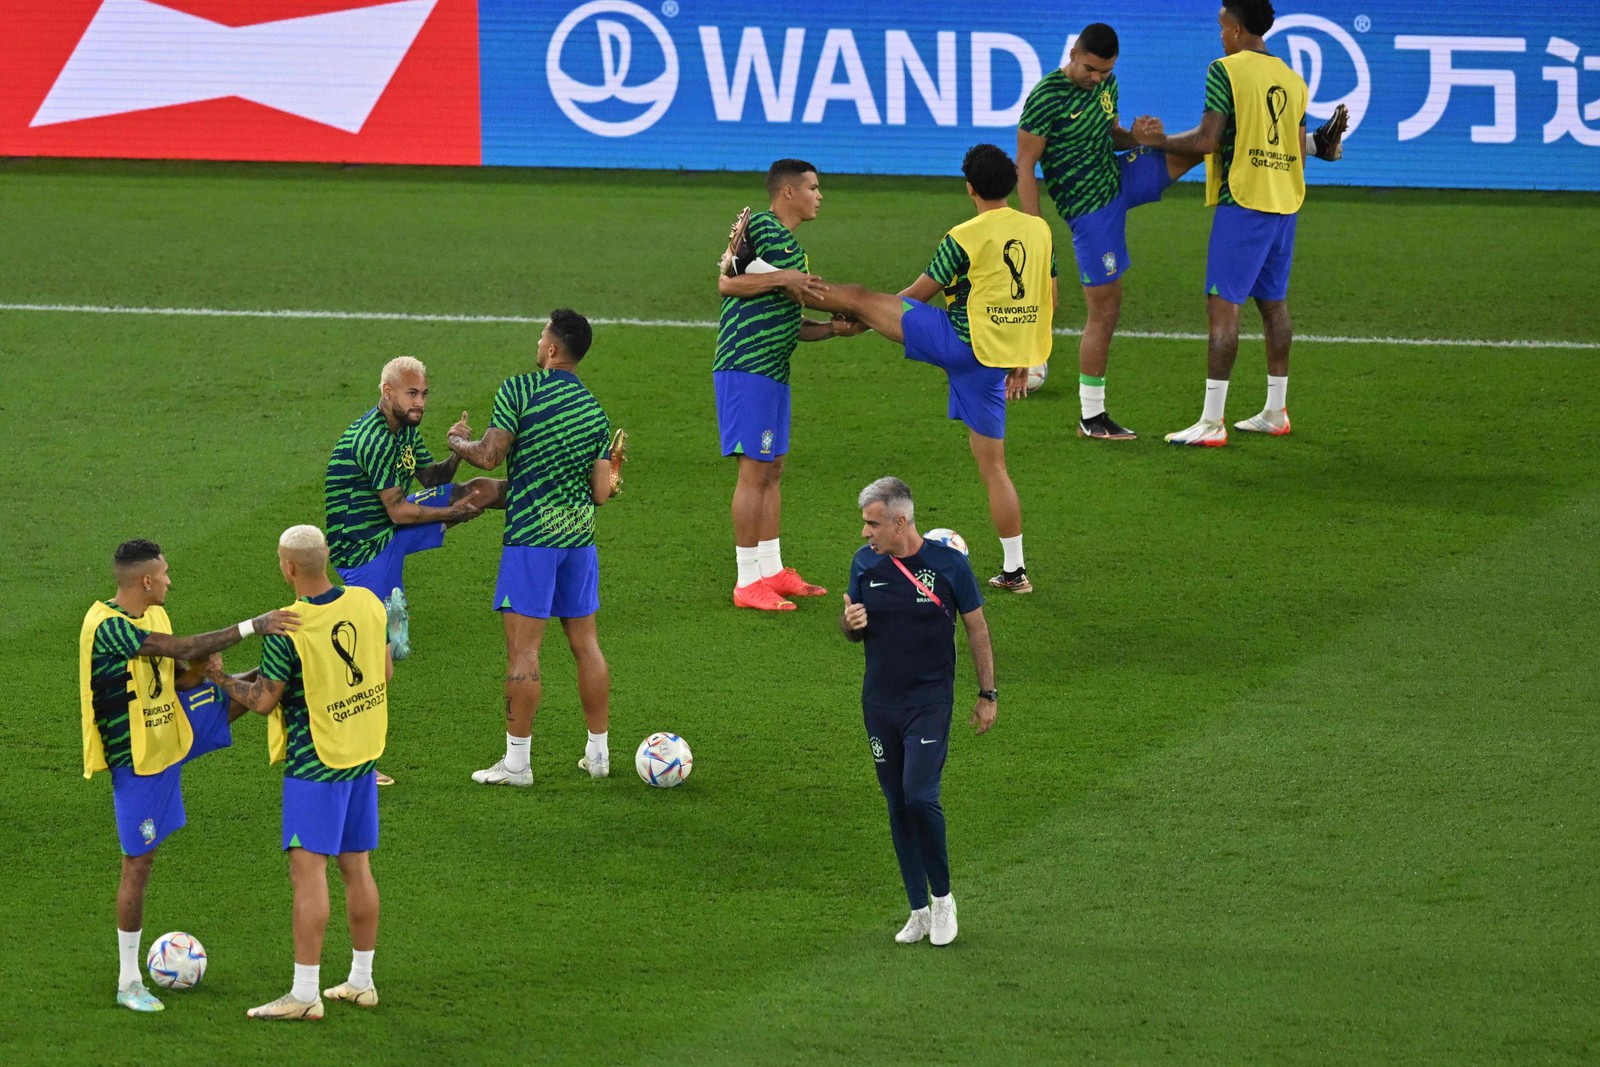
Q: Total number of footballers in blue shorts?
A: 8